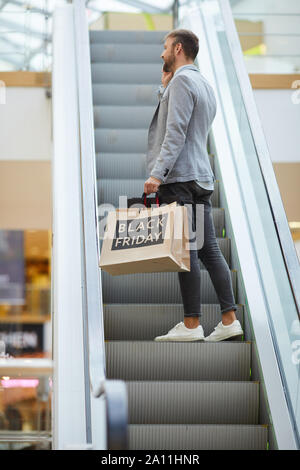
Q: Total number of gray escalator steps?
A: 15